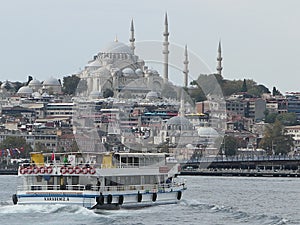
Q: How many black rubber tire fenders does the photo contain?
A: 7